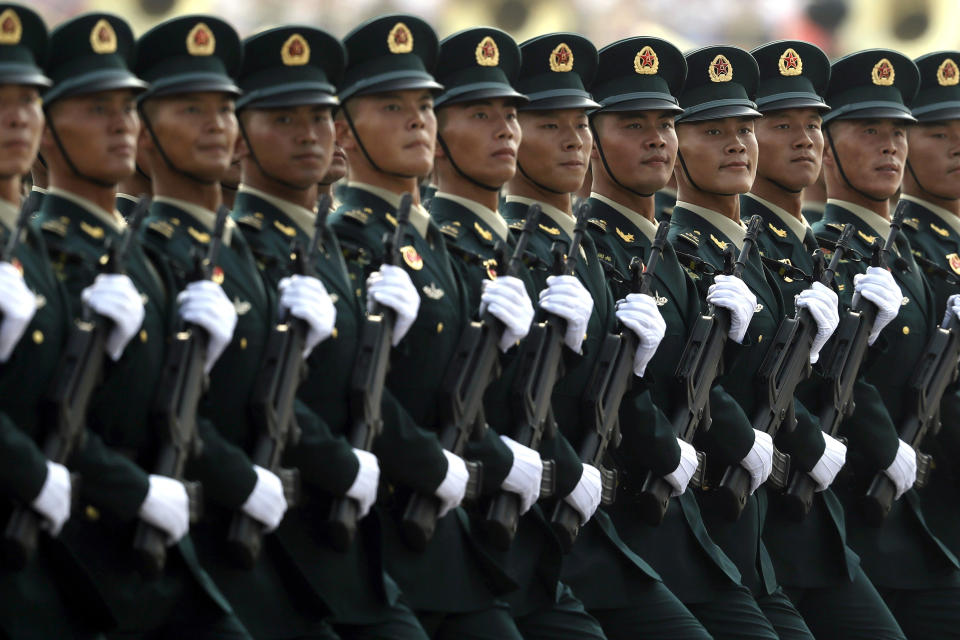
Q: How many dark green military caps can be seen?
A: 12